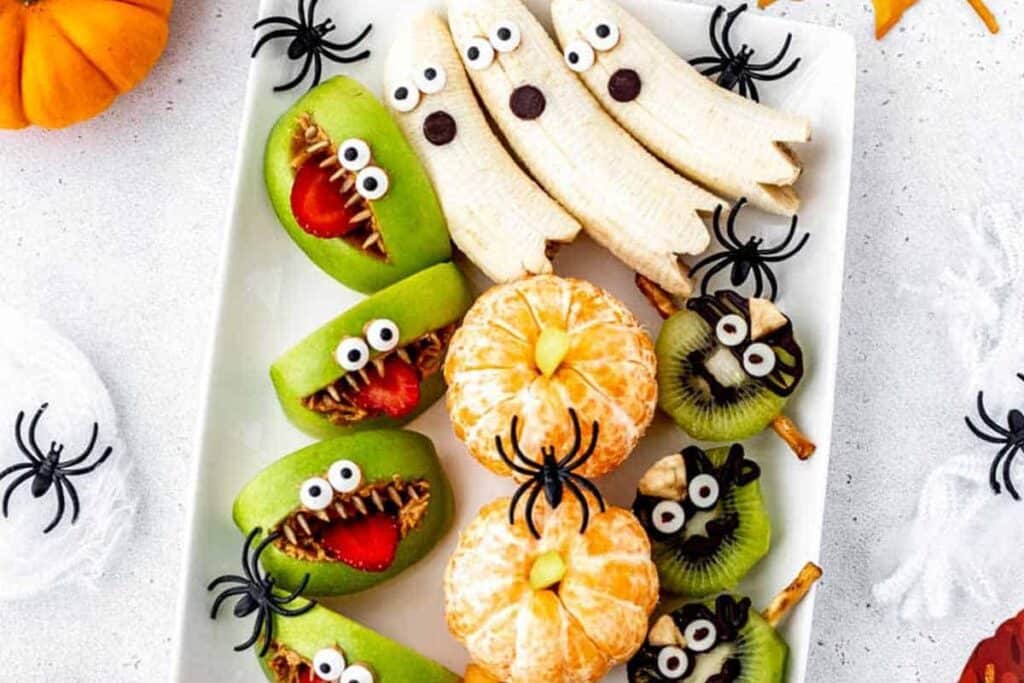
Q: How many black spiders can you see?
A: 7